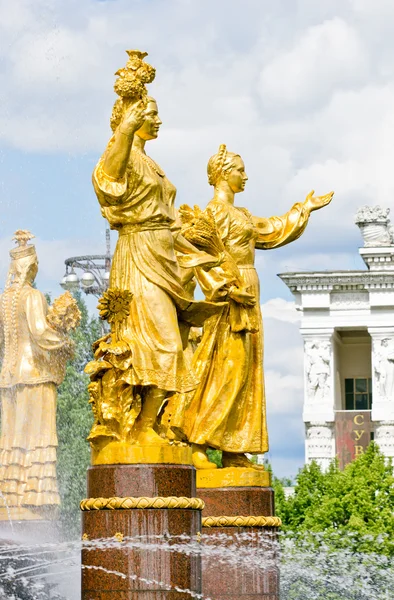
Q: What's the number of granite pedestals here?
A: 2